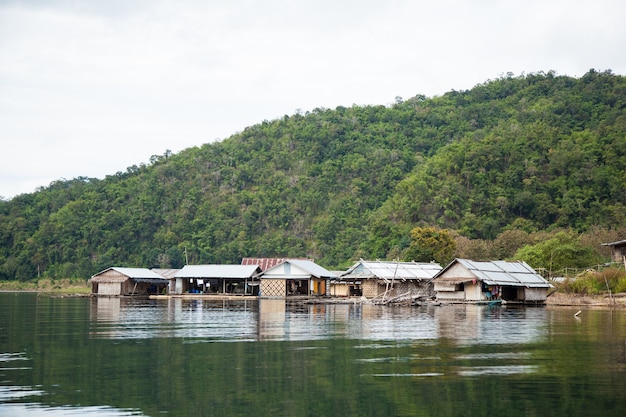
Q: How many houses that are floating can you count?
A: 5